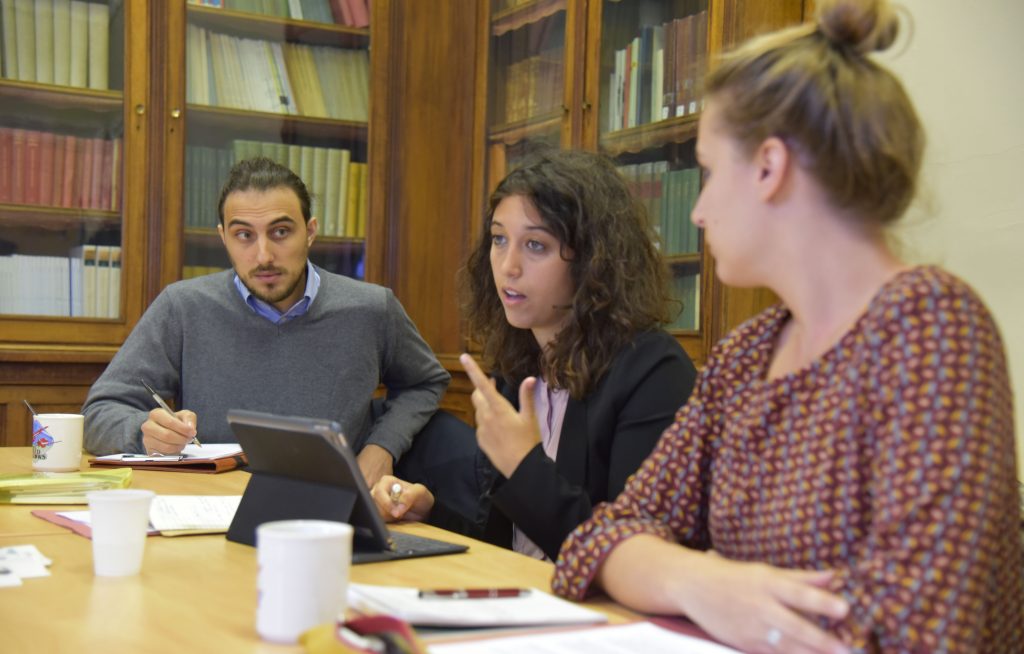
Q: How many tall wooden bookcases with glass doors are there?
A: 2